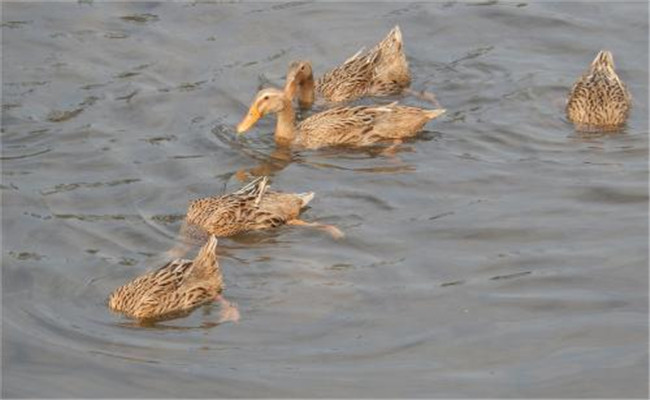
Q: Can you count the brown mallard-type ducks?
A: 5